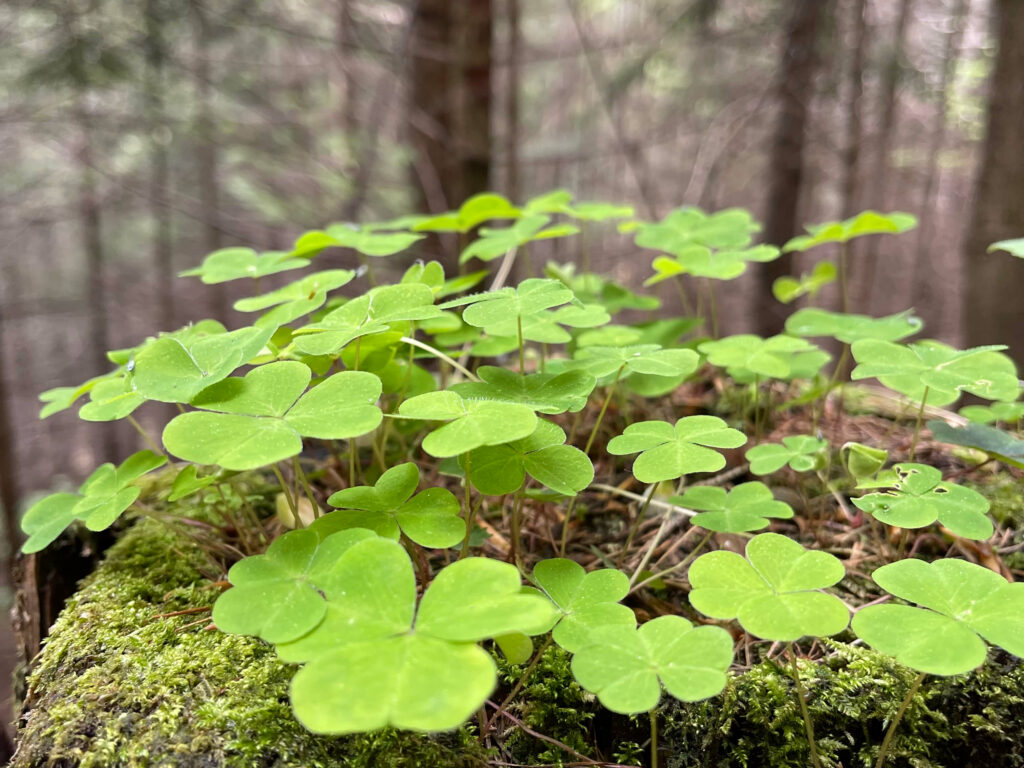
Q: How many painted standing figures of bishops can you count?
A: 0